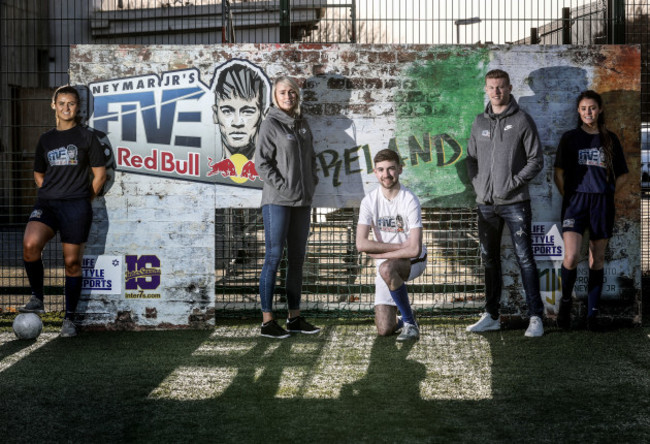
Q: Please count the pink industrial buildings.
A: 0